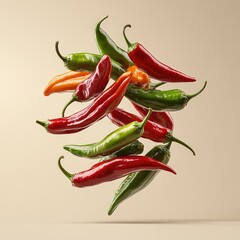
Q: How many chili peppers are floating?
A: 14